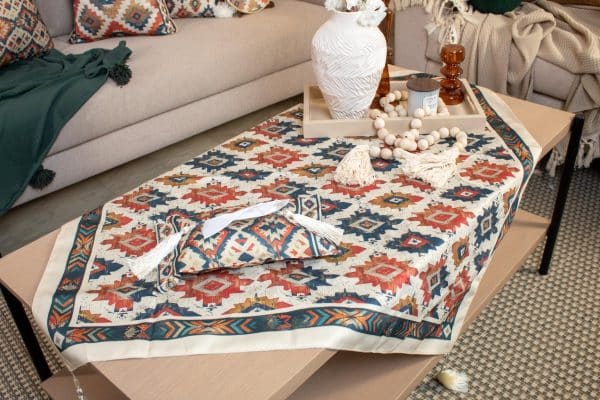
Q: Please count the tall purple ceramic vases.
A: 0